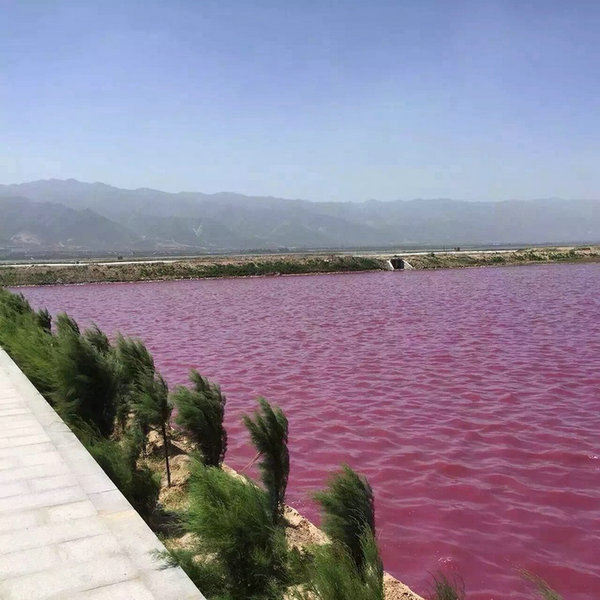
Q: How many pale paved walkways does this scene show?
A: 1